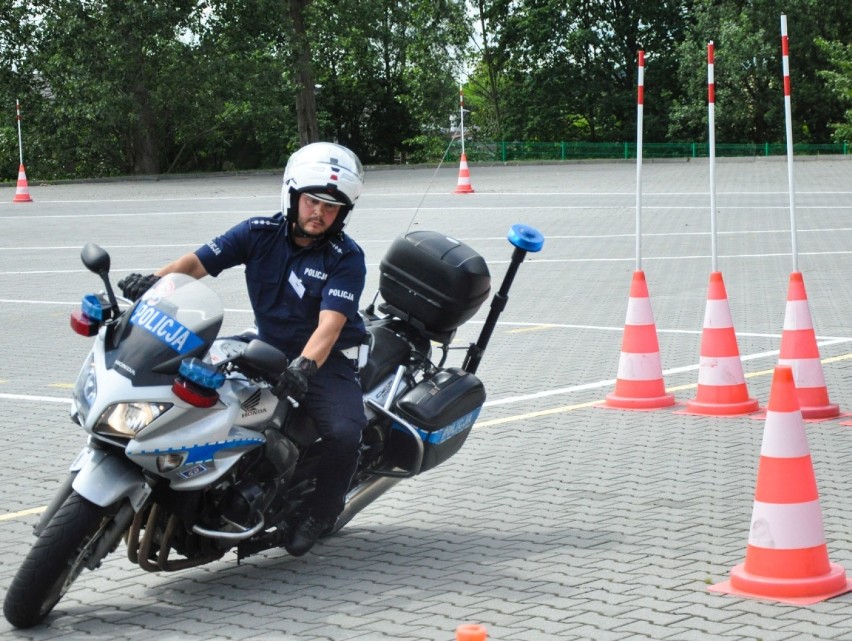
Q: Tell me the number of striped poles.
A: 5